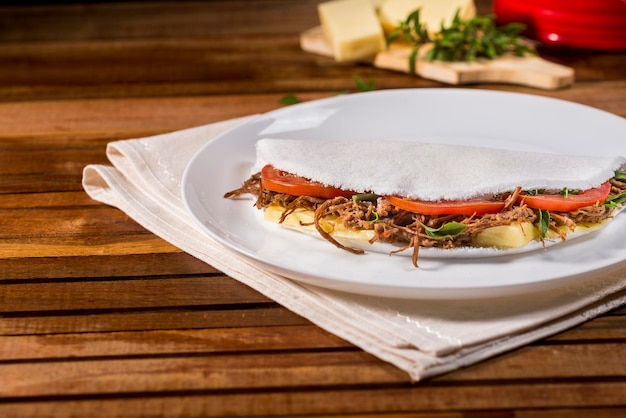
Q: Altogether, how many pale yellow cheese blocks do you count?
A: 2